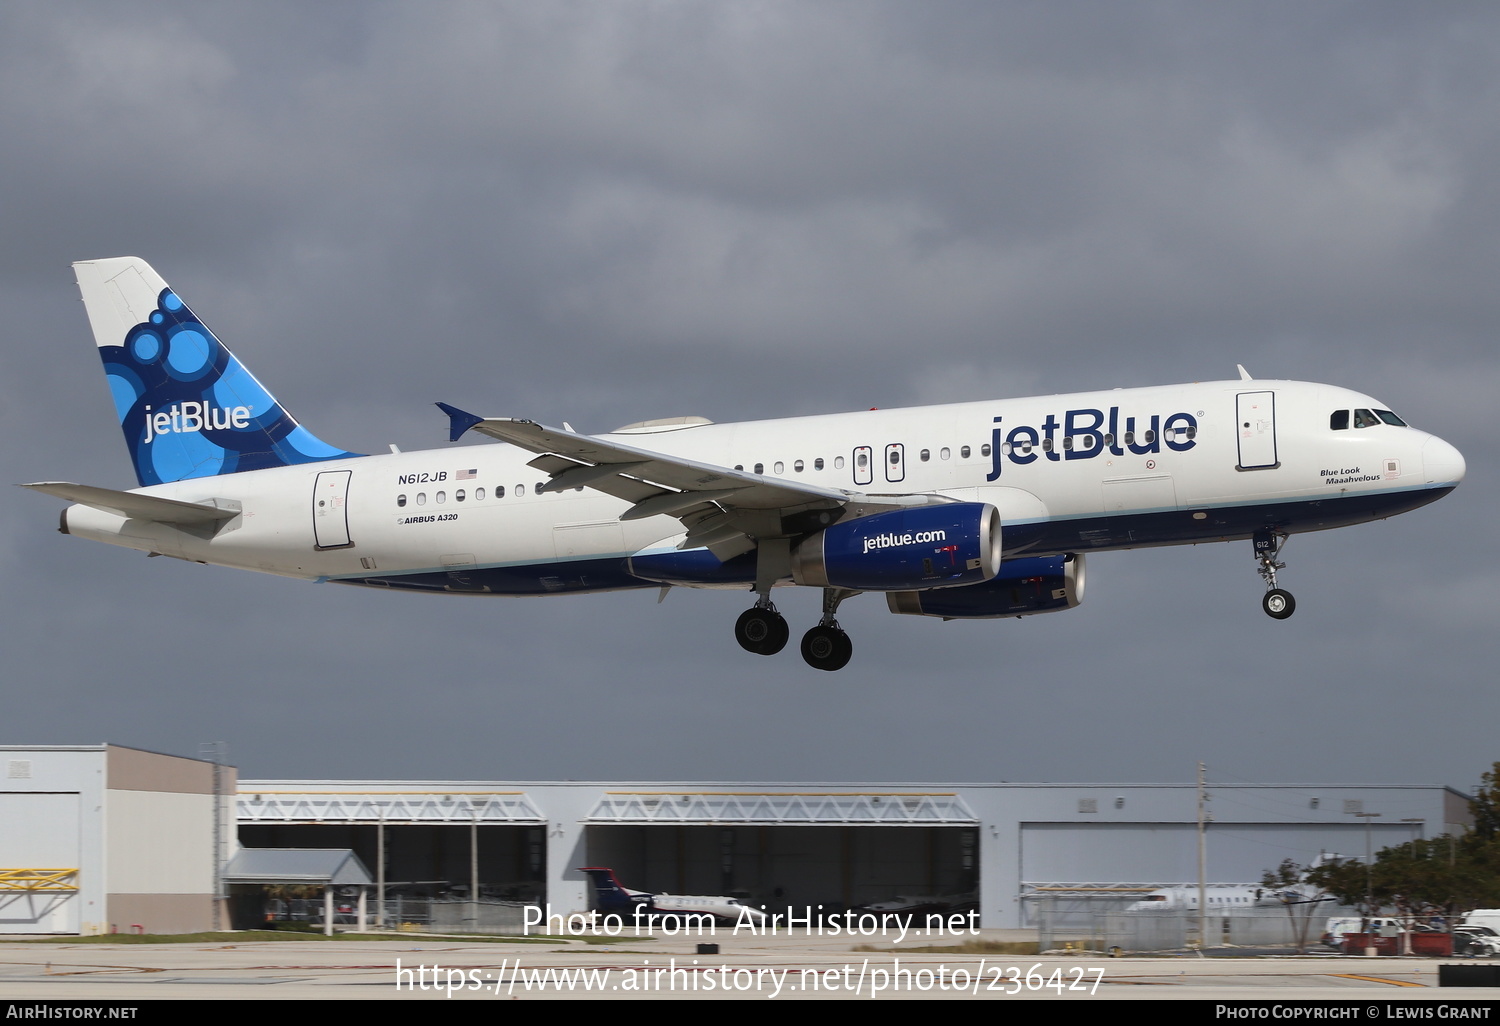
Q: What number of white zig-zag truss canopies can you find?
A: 2